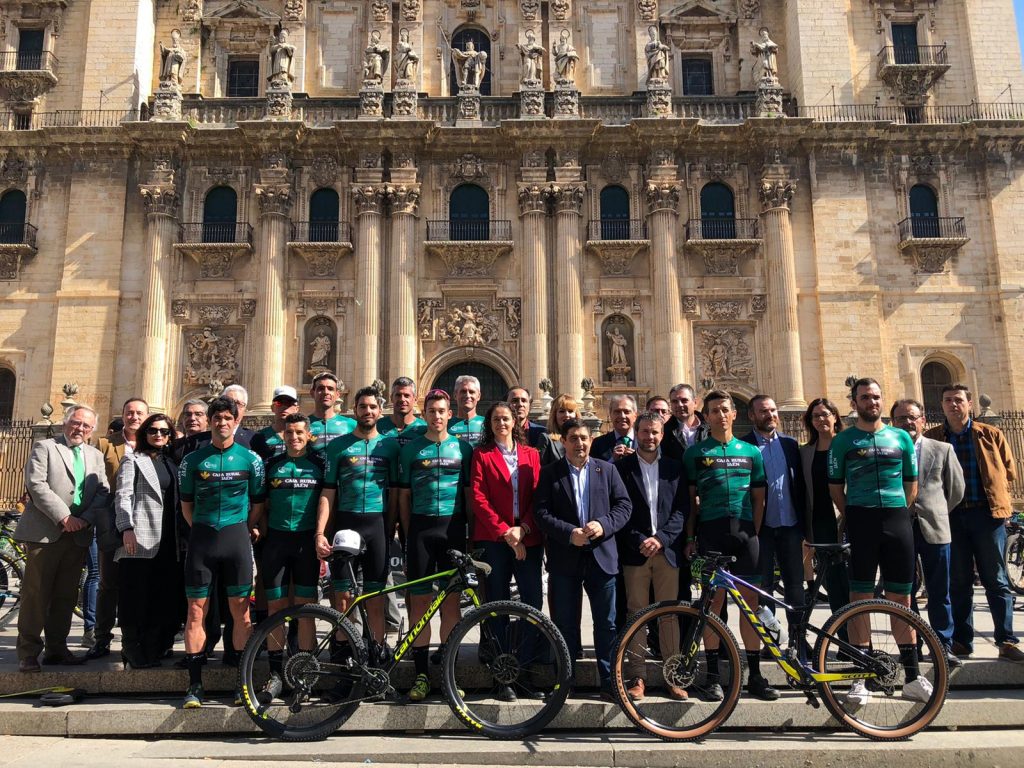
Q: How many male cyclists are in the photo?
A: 10